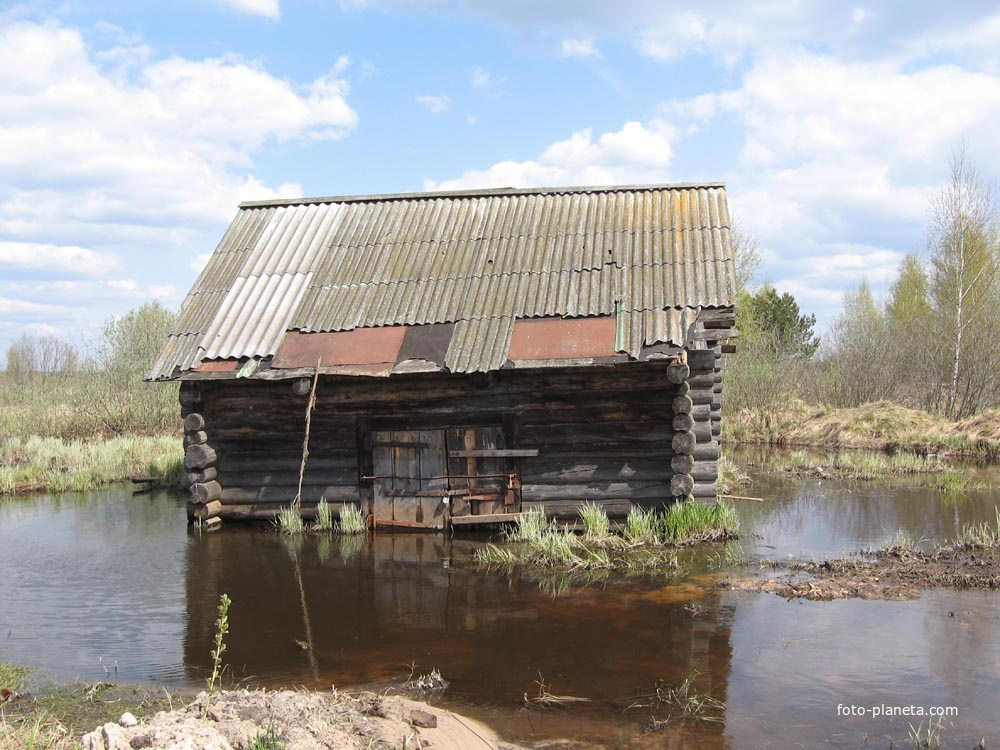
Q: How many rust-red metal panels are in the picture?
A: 3